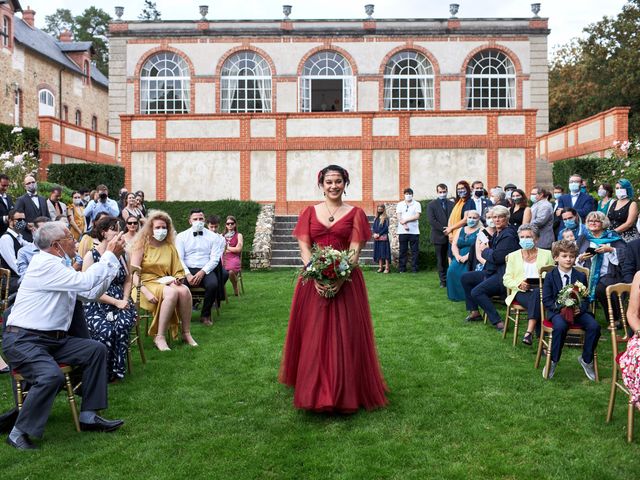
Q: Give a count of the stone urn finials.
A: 6